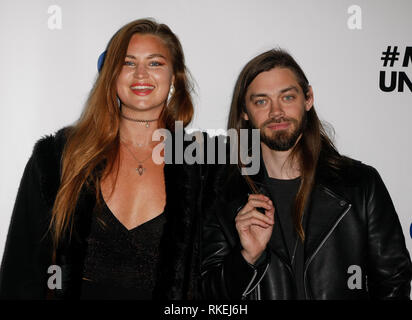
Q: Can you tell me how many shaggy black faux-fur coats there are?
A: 1